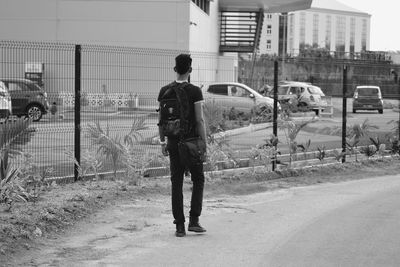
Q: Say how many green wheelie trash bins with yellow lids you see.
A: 0